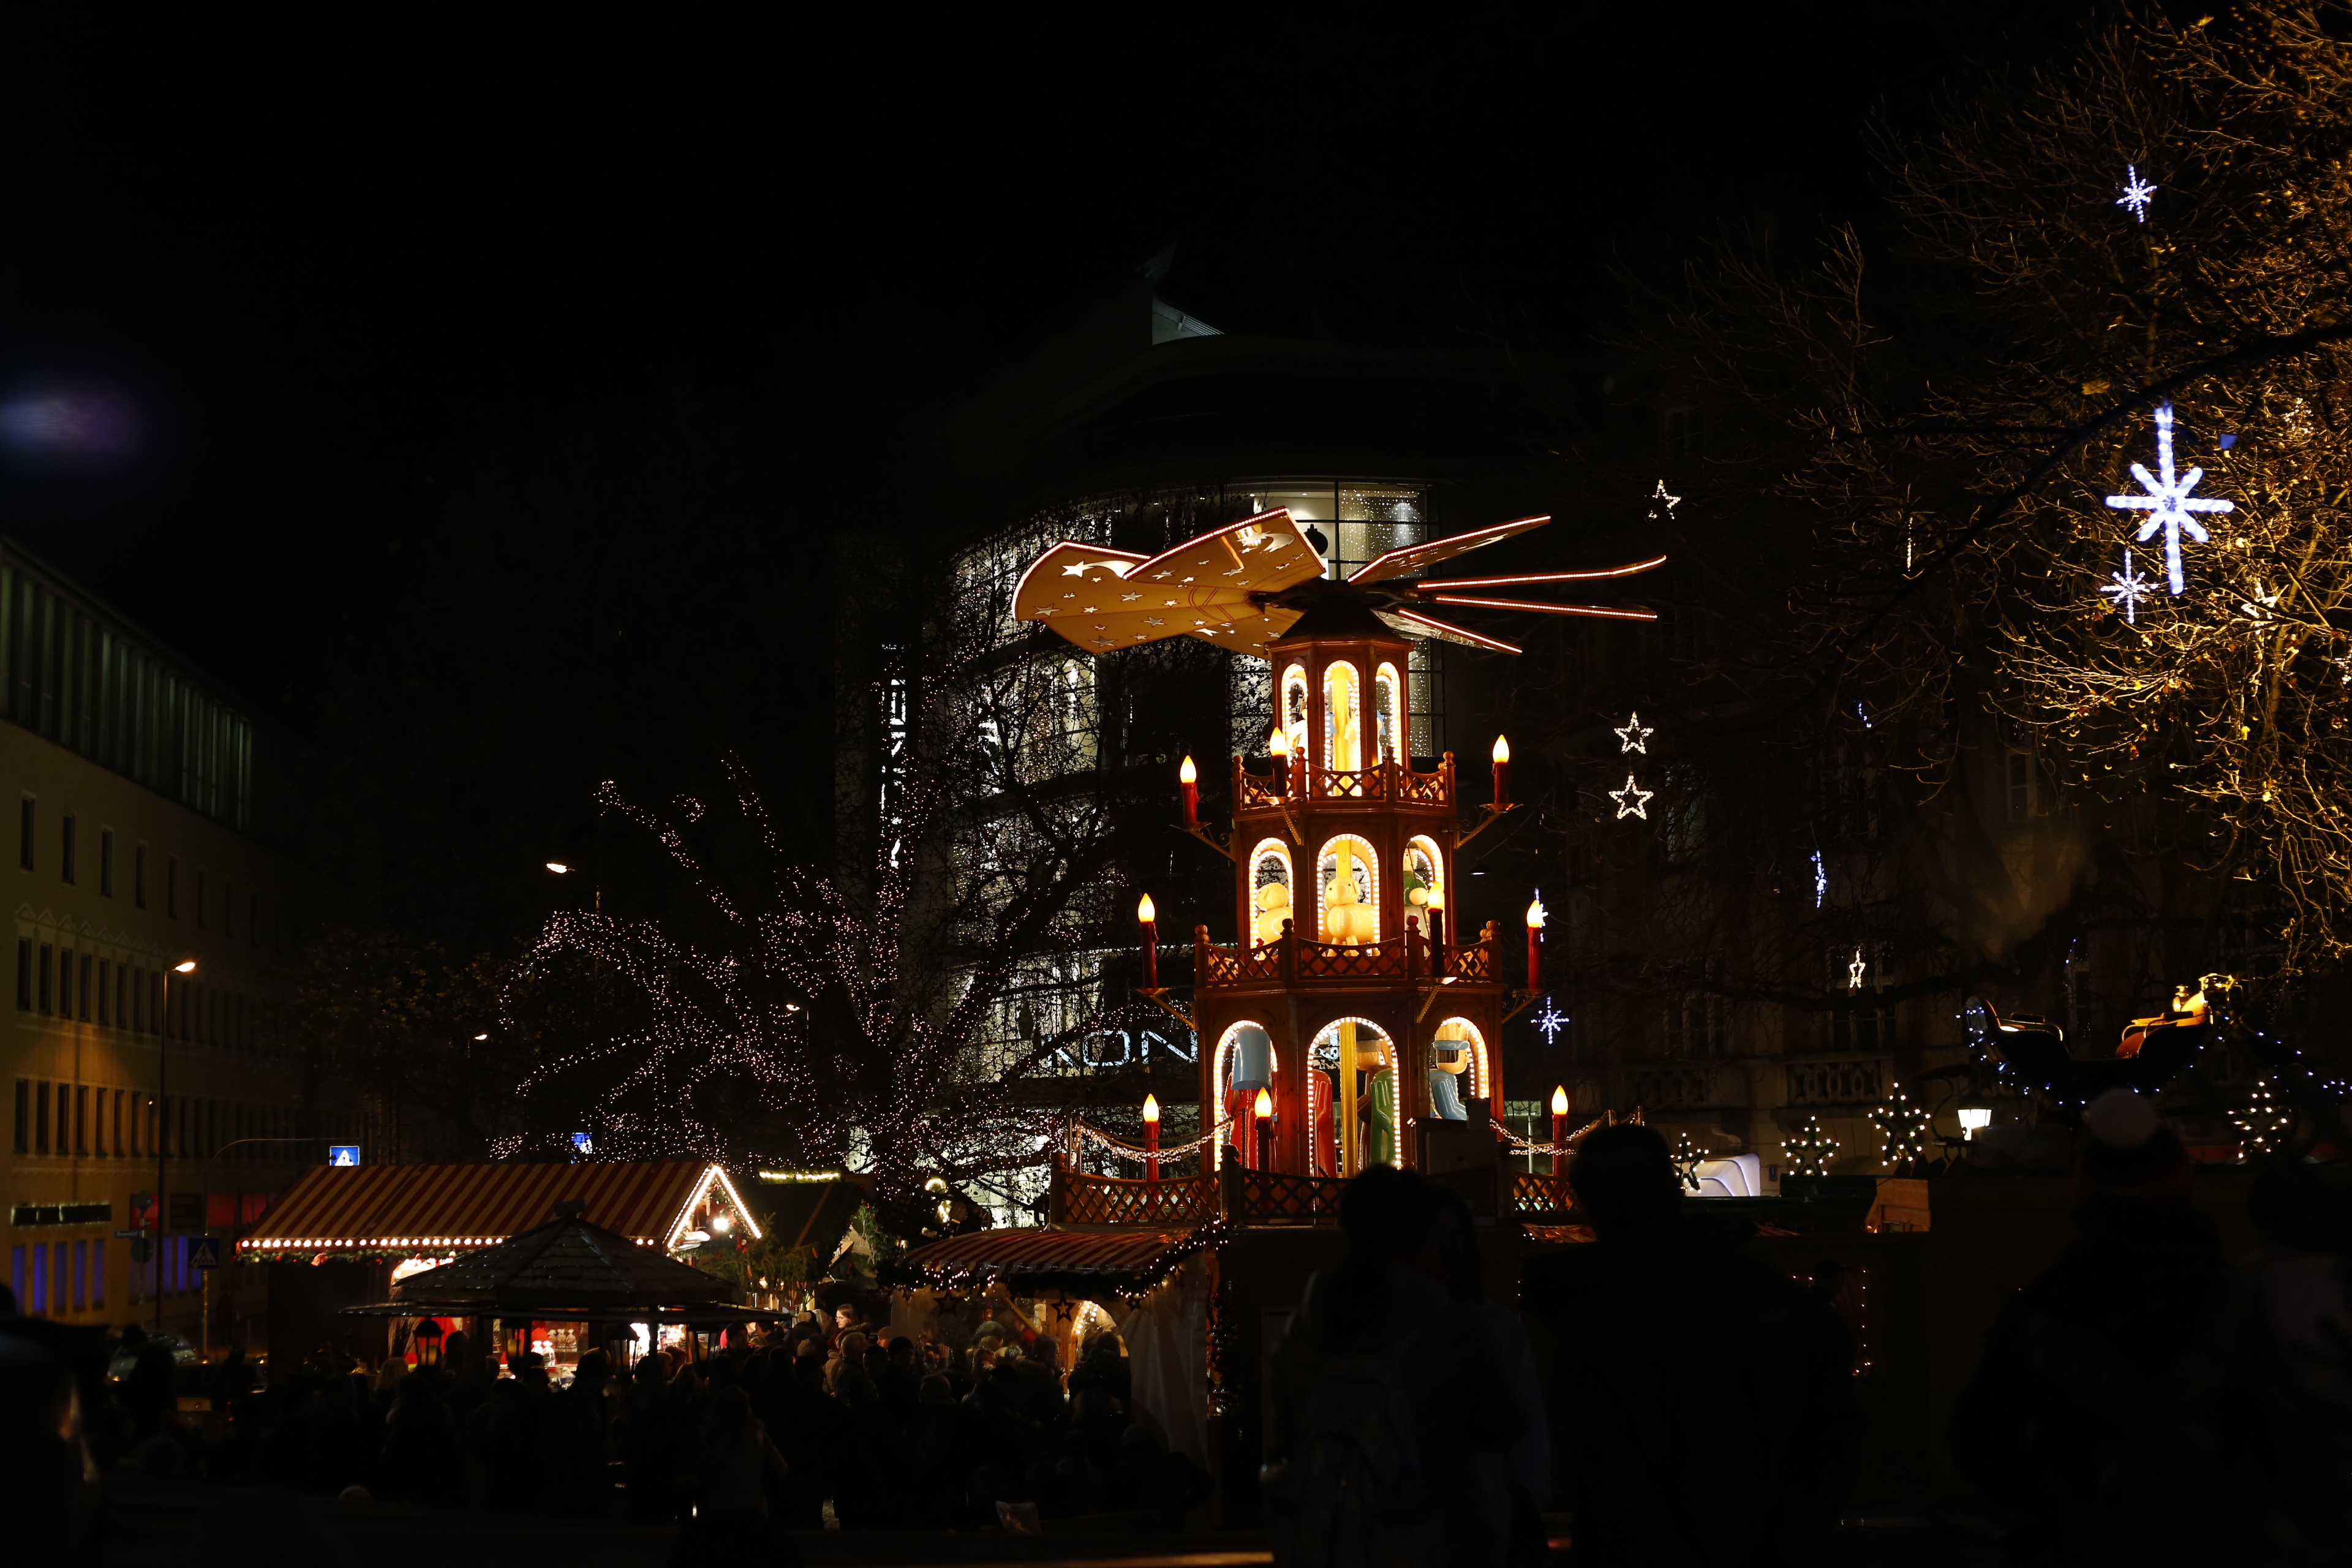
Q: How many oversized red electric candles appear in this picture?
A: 9